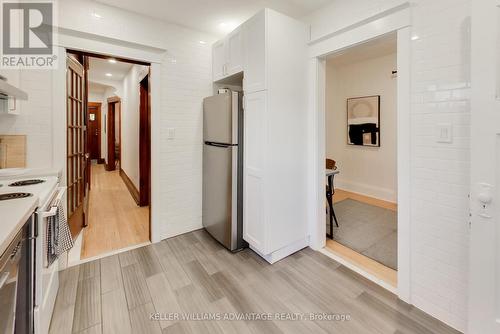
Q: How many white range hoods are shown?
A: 1